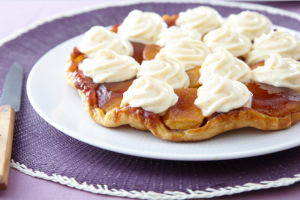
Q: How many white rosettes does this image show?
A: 14